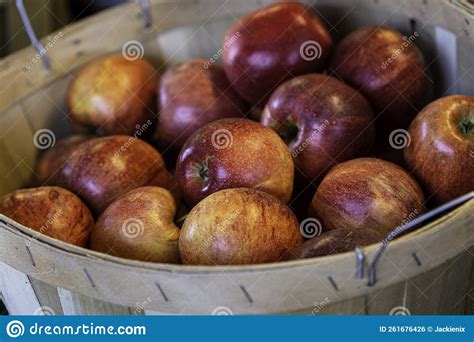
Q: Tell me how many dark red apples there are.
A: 4